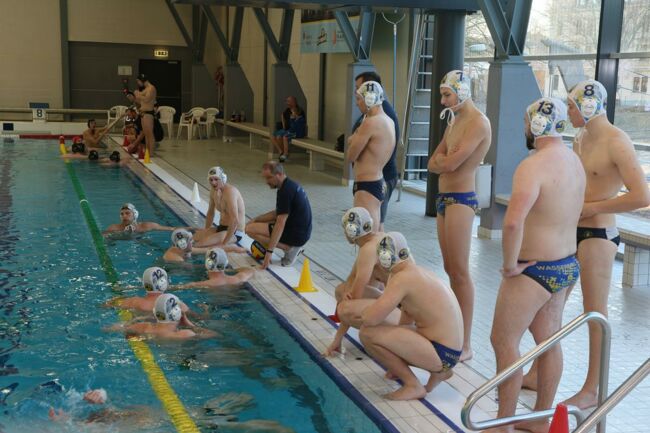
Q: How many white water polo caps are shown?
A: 12